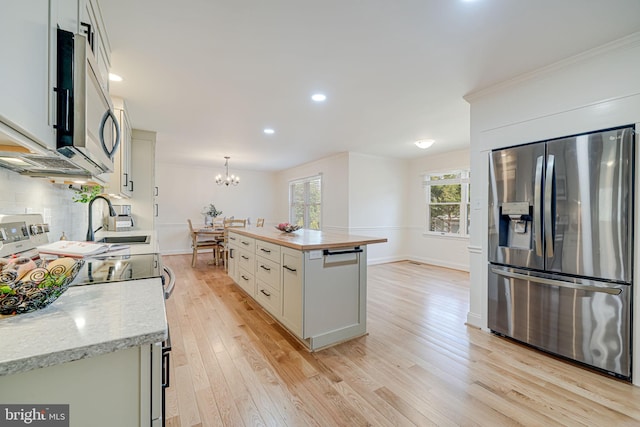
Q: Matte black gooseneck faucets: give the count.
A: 1